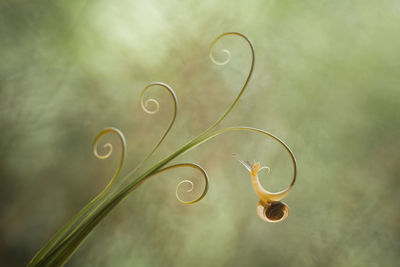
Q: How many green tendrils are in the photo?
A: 5